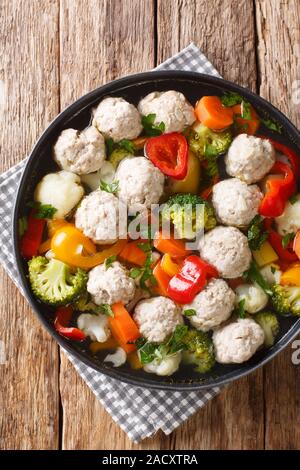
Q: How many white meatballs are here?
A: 12